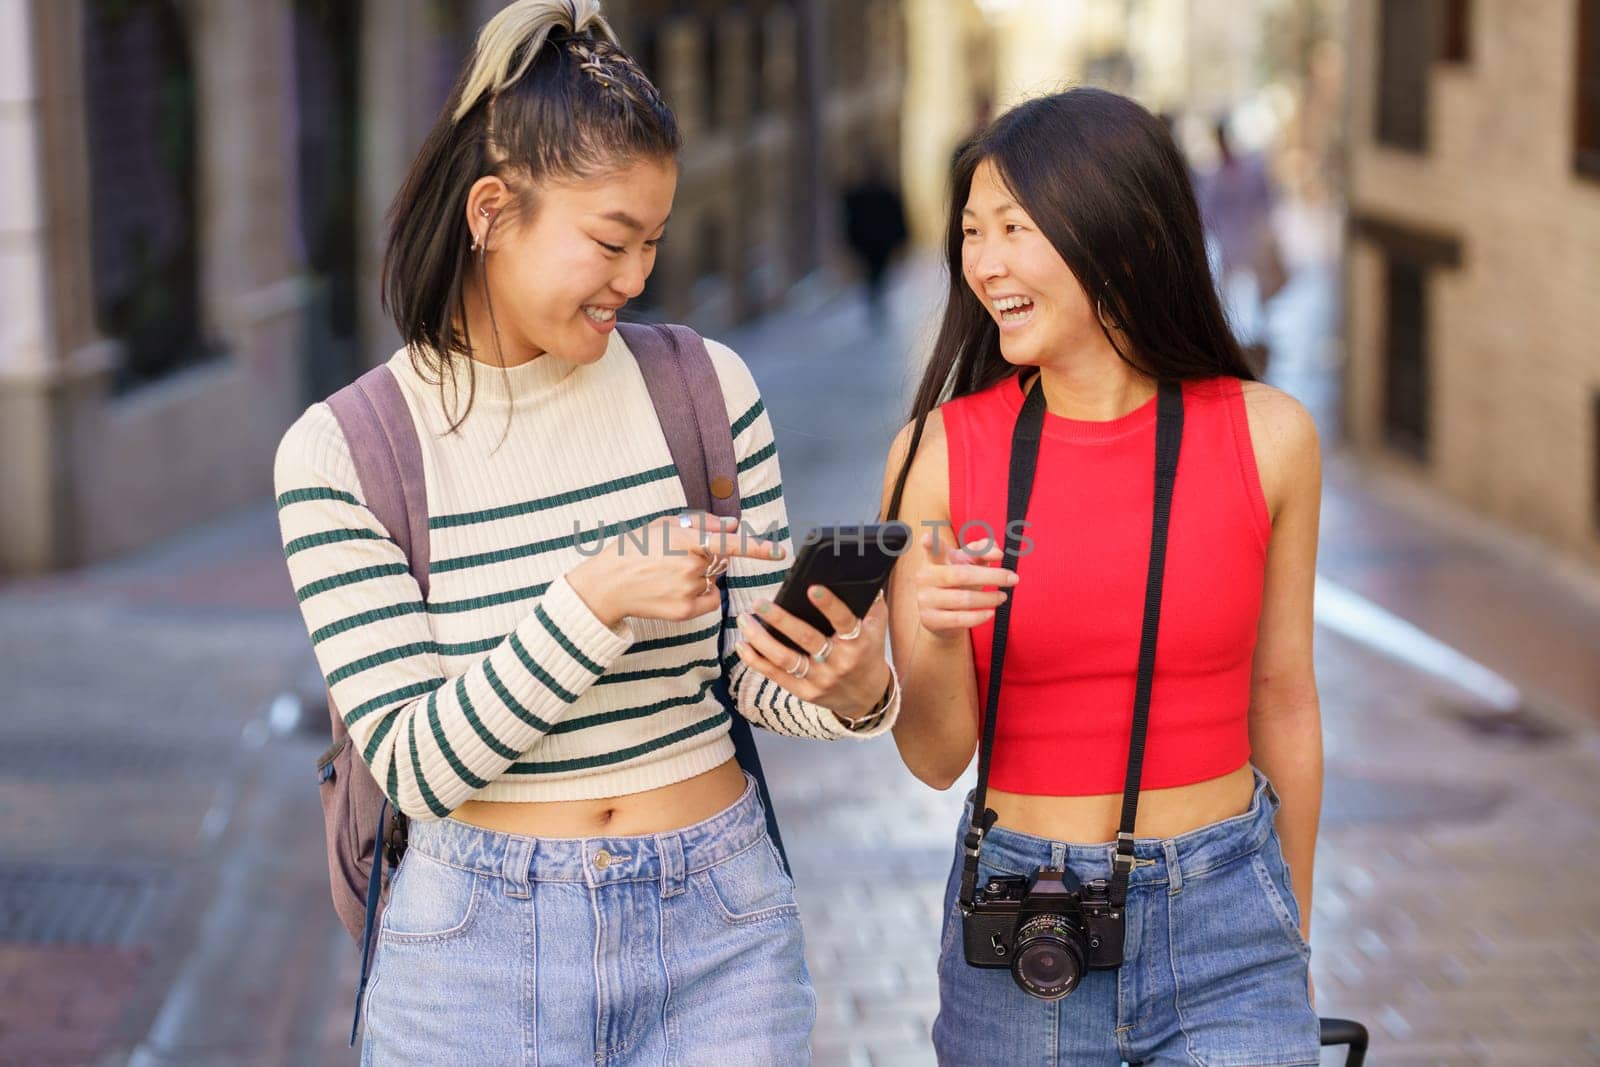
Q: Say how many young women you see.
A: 2